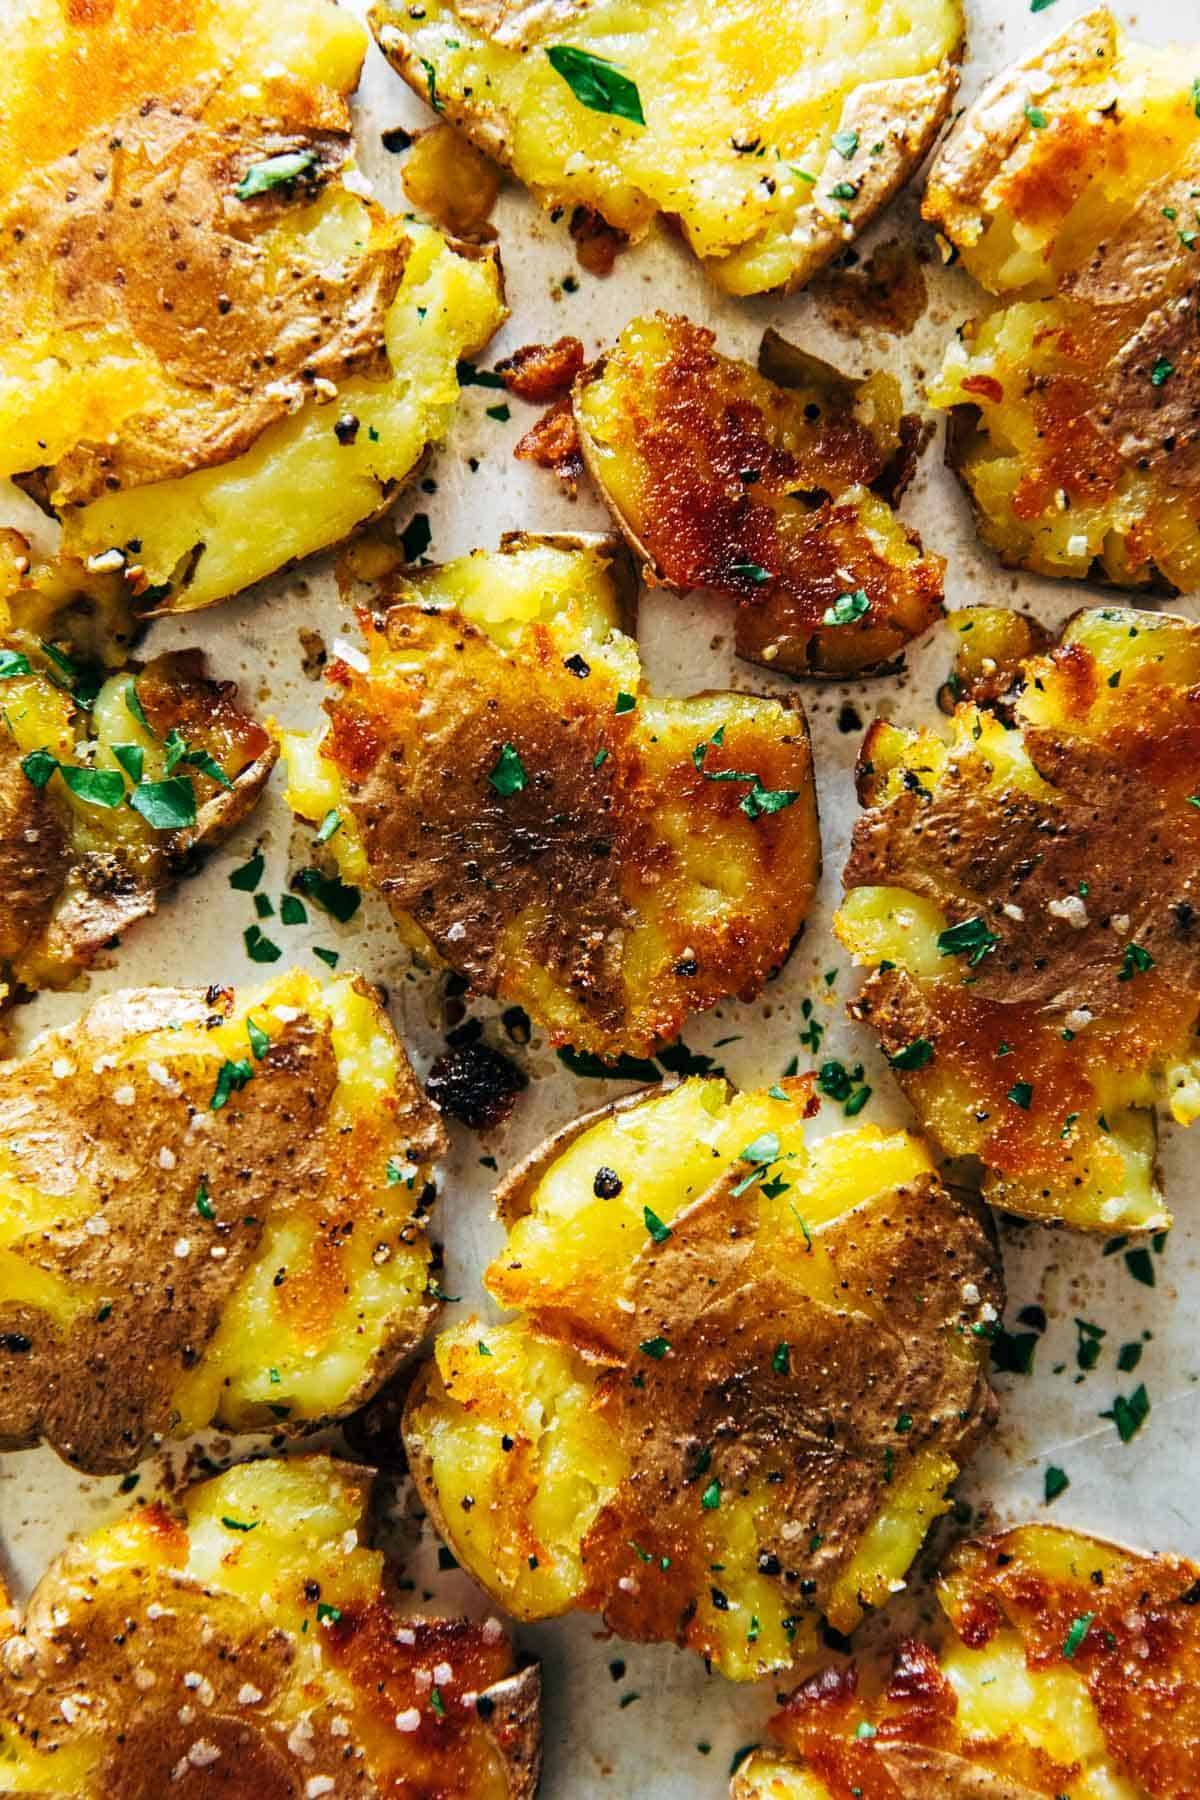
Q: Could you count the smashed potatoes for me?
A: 11